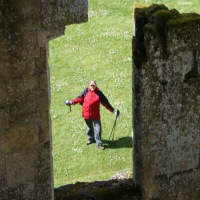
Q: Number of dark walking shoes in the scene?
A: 2